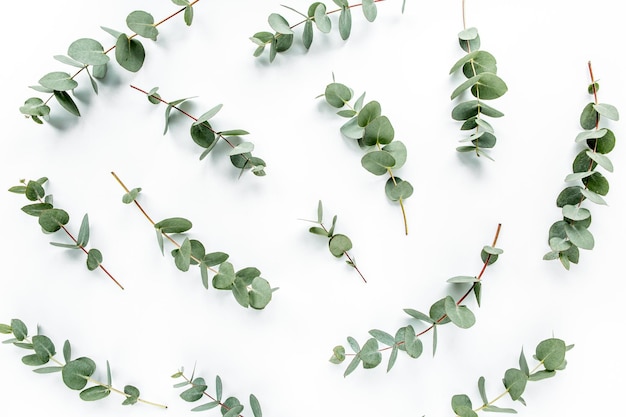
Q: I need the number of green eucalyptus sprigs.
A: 13